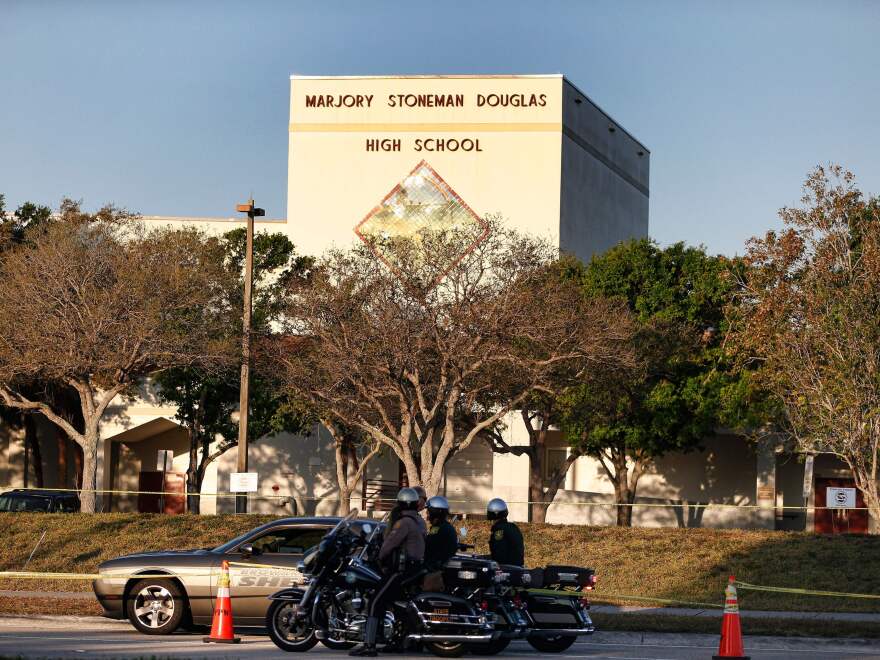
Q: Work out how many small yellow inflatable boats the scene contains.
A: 0